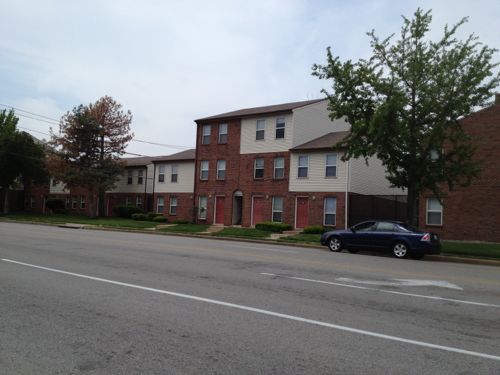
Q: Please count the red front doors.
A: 3